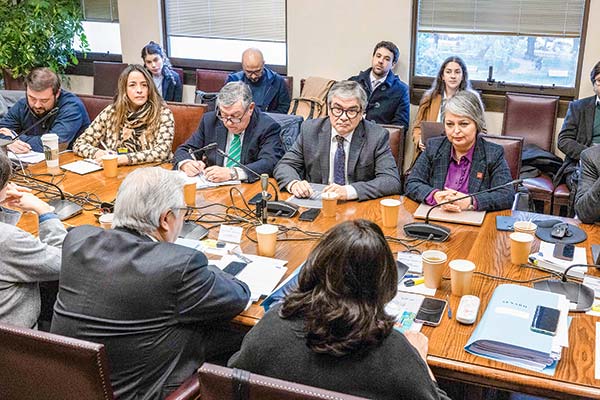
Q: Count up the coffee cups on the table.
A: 11